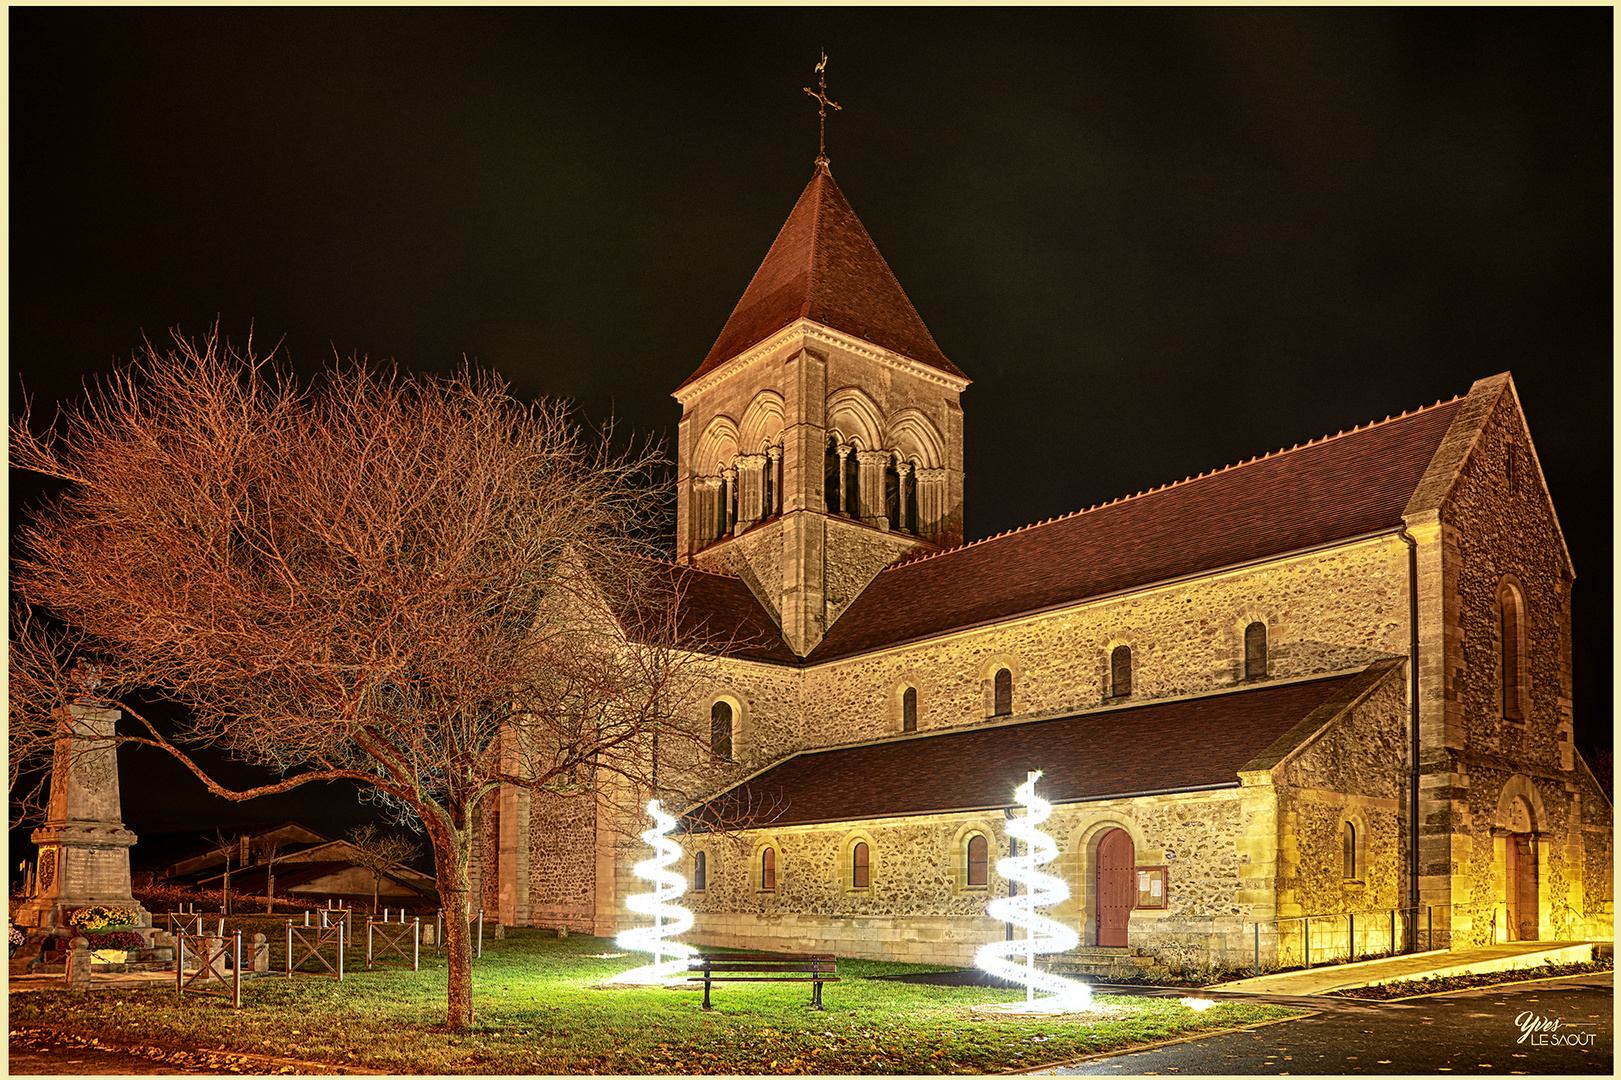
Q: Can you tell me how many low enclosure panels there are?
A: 6